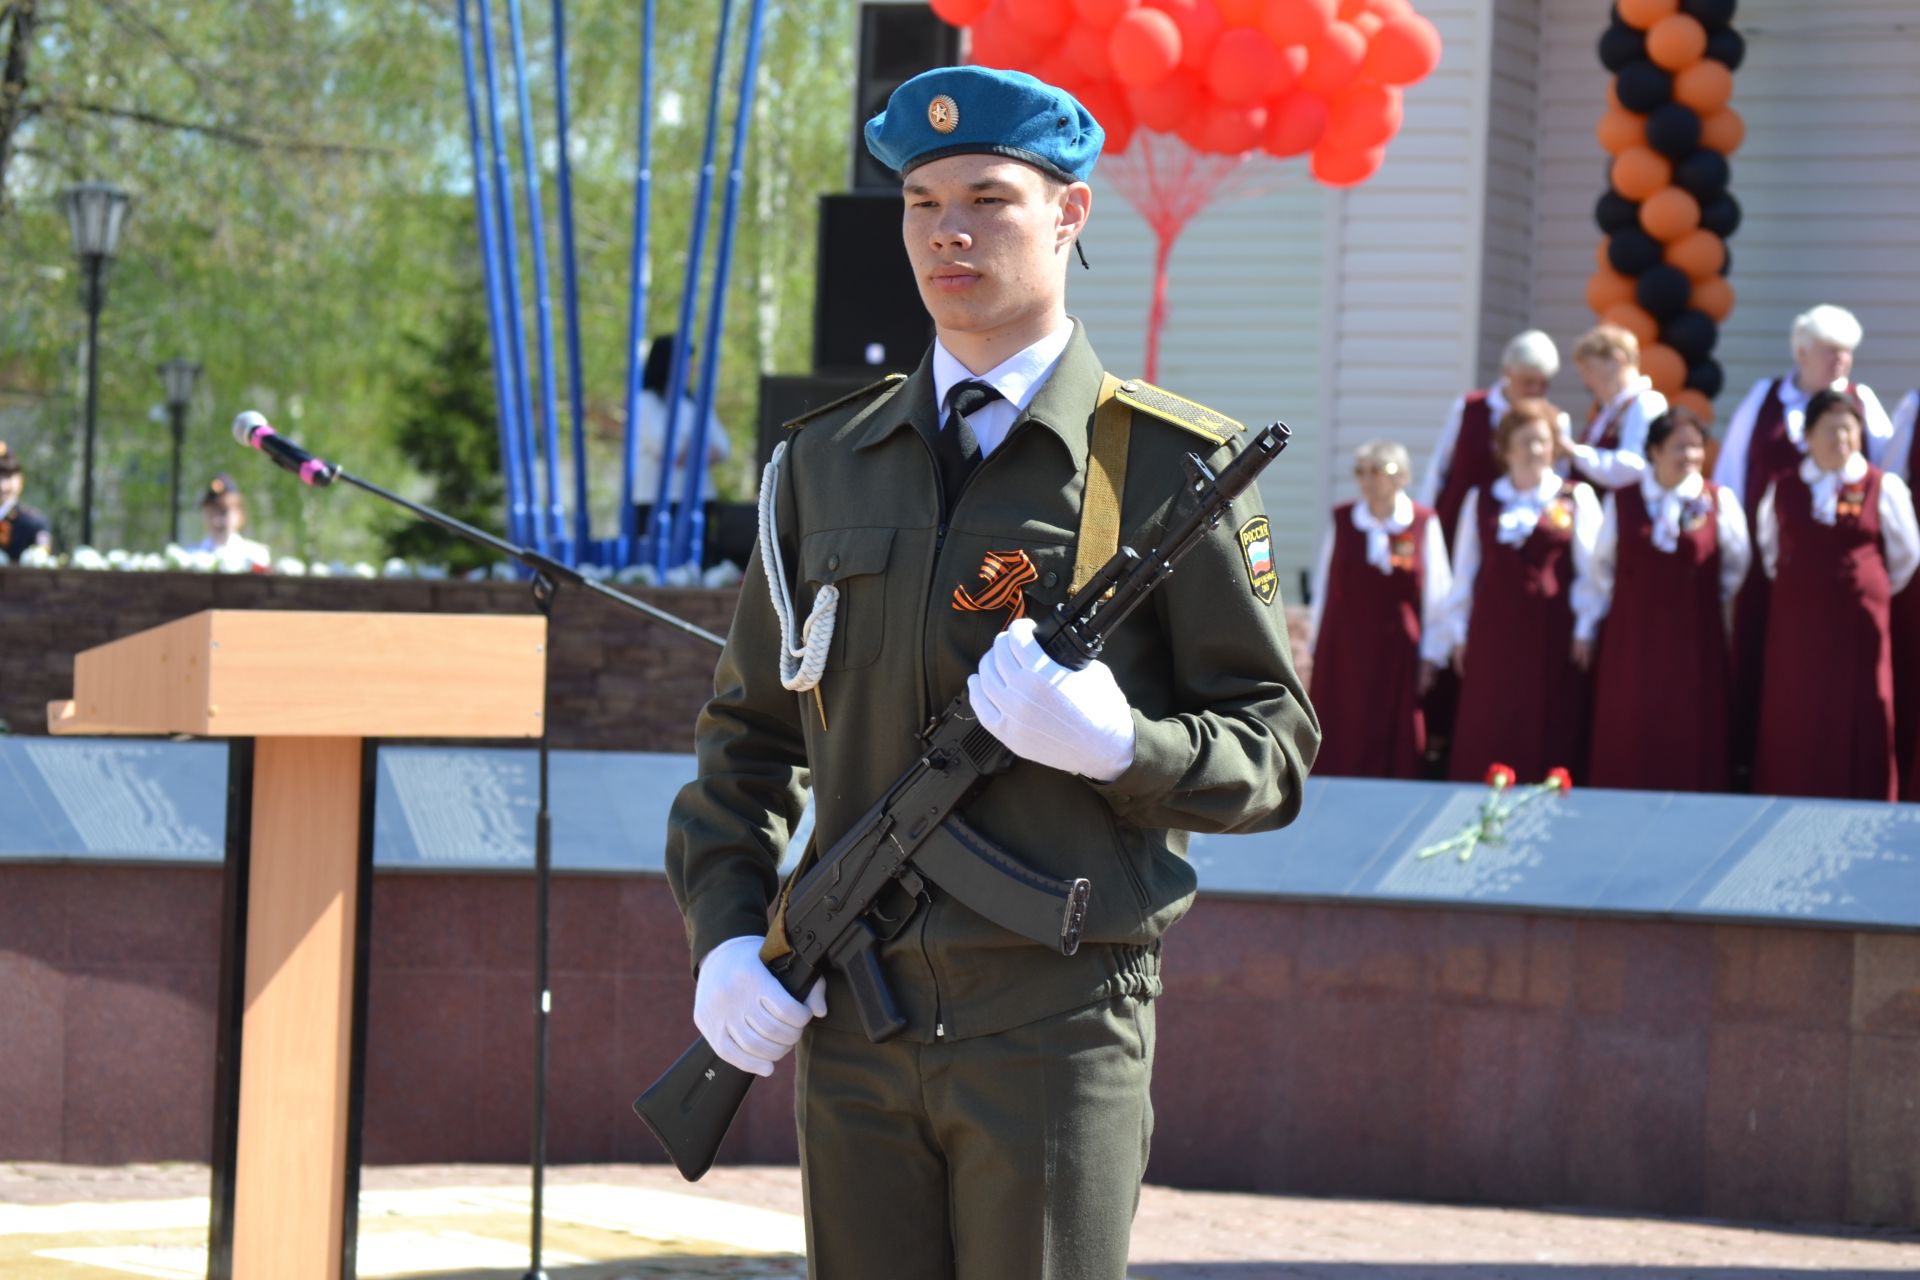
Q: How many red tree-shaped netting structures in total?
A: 1